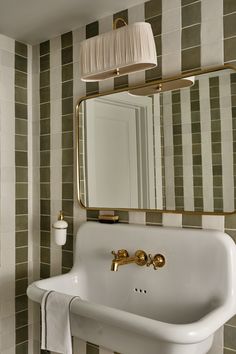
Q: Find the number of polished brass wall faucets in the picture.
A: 1